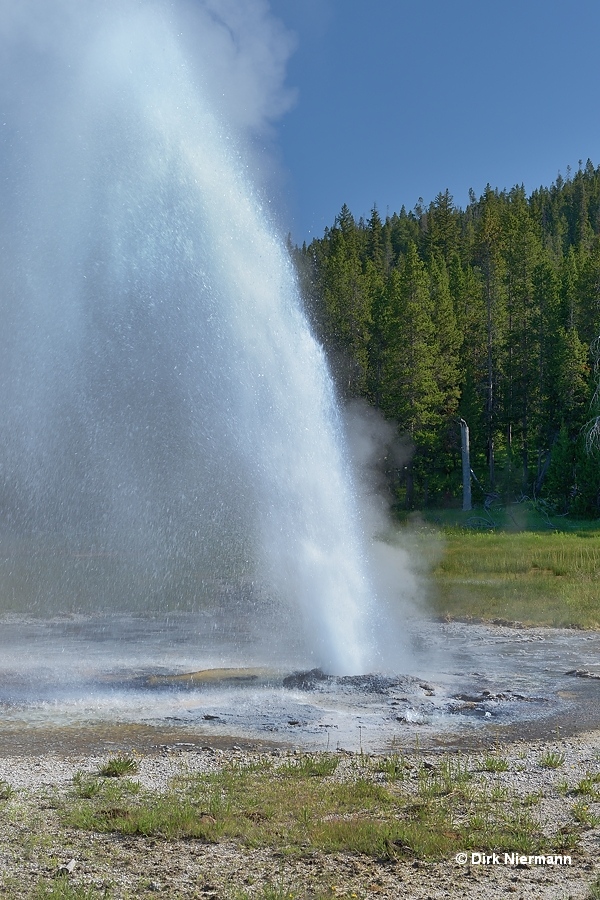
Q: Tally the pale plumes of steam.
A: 1